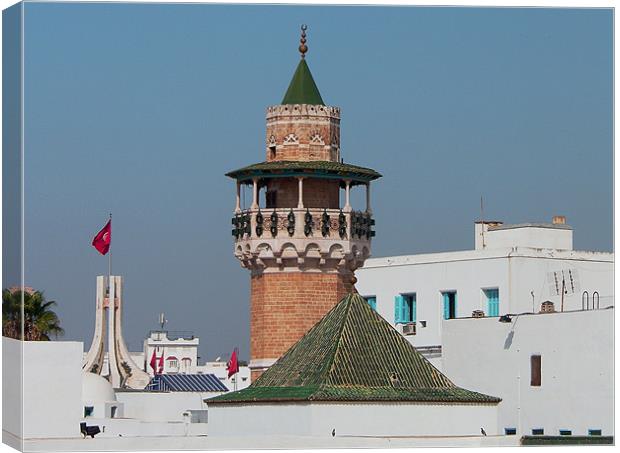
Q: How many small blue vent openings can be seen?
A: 4